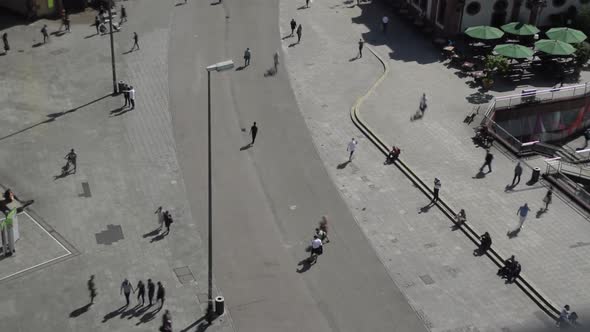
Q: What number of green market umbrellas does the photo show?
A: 5